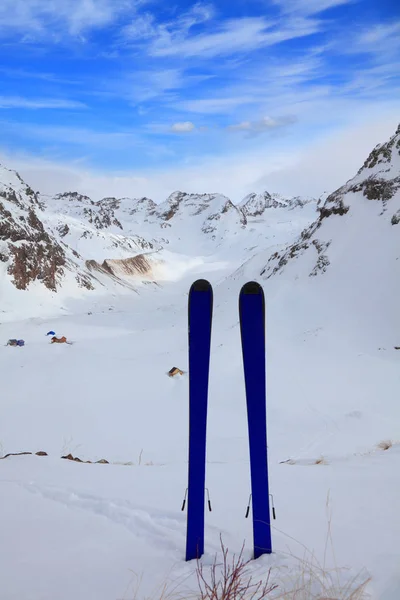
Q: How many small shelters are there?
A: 4